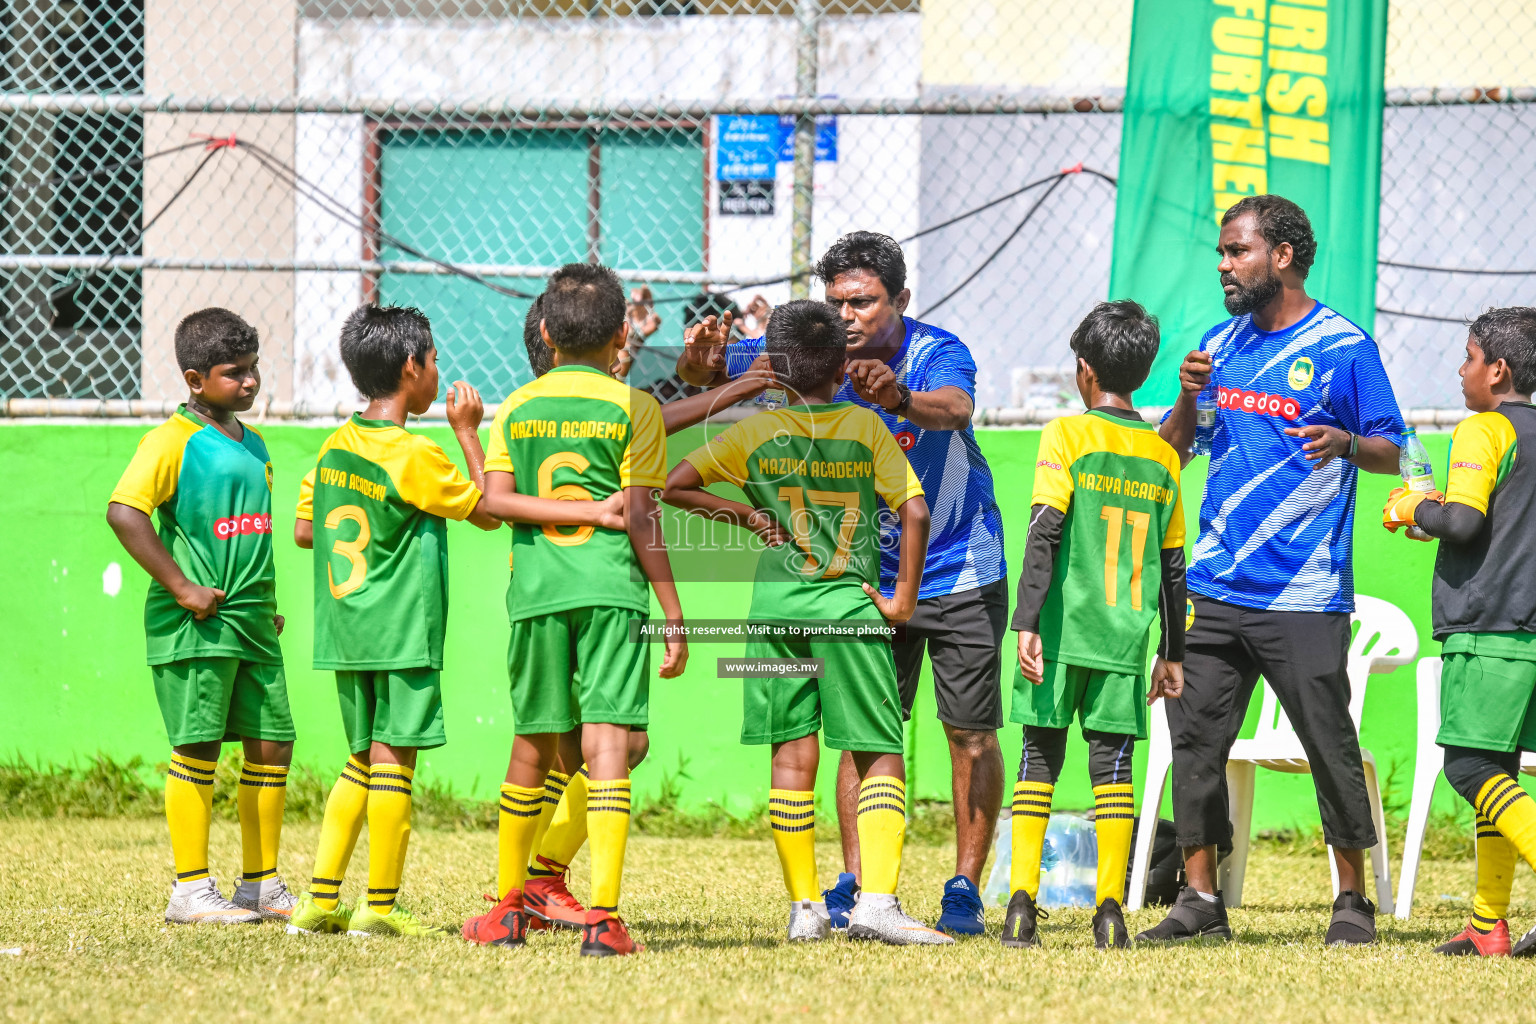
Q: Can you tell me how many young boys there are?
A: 7